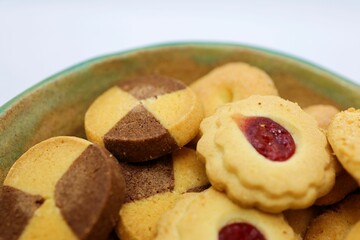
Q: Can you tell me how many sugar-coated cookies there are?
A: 1